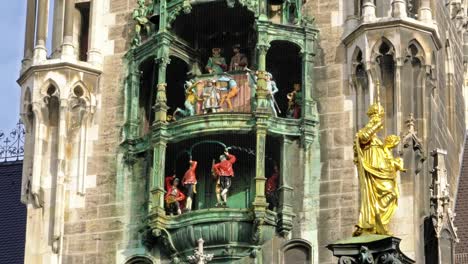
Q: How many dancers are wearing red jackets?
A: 4